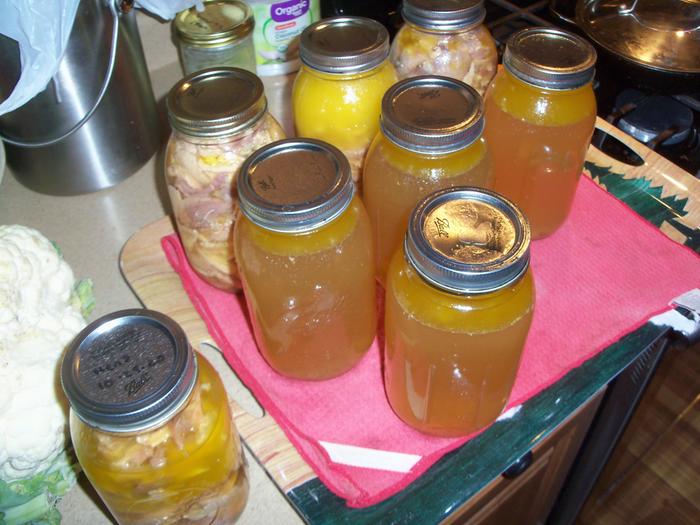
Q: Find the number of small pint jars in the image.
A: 1